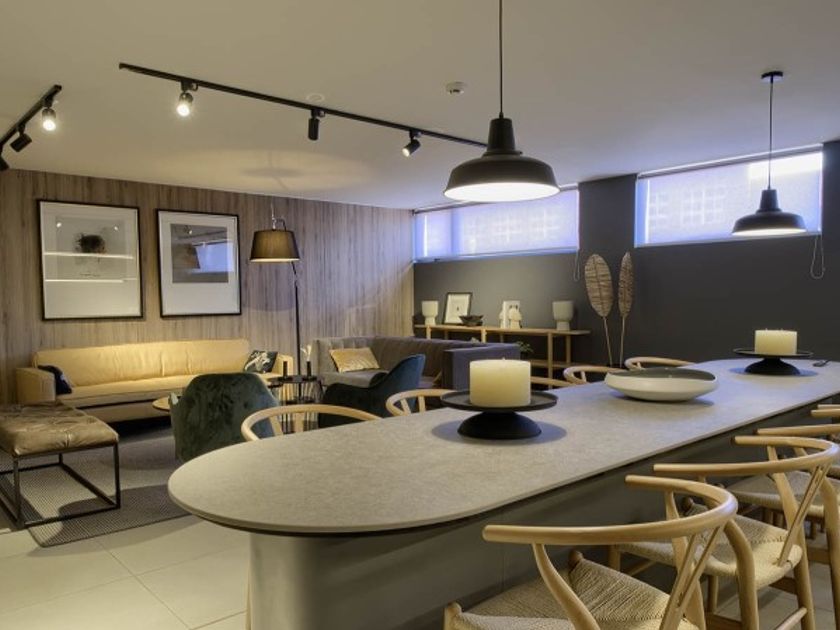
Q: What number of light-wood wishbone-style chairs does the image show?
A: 9